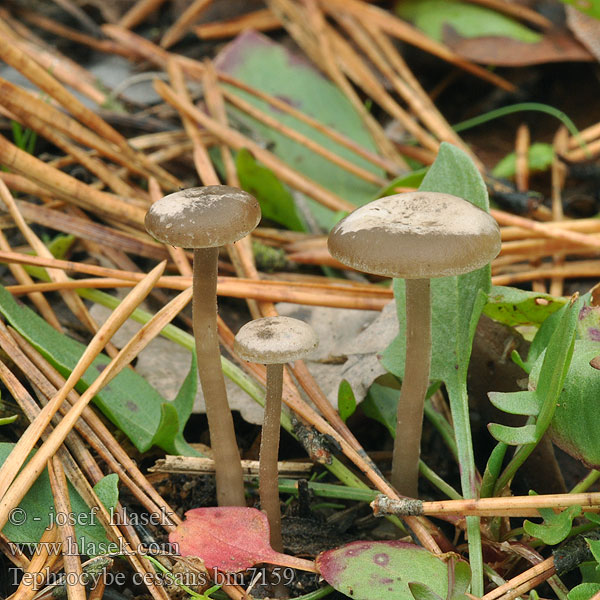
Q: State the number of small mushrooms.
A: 3